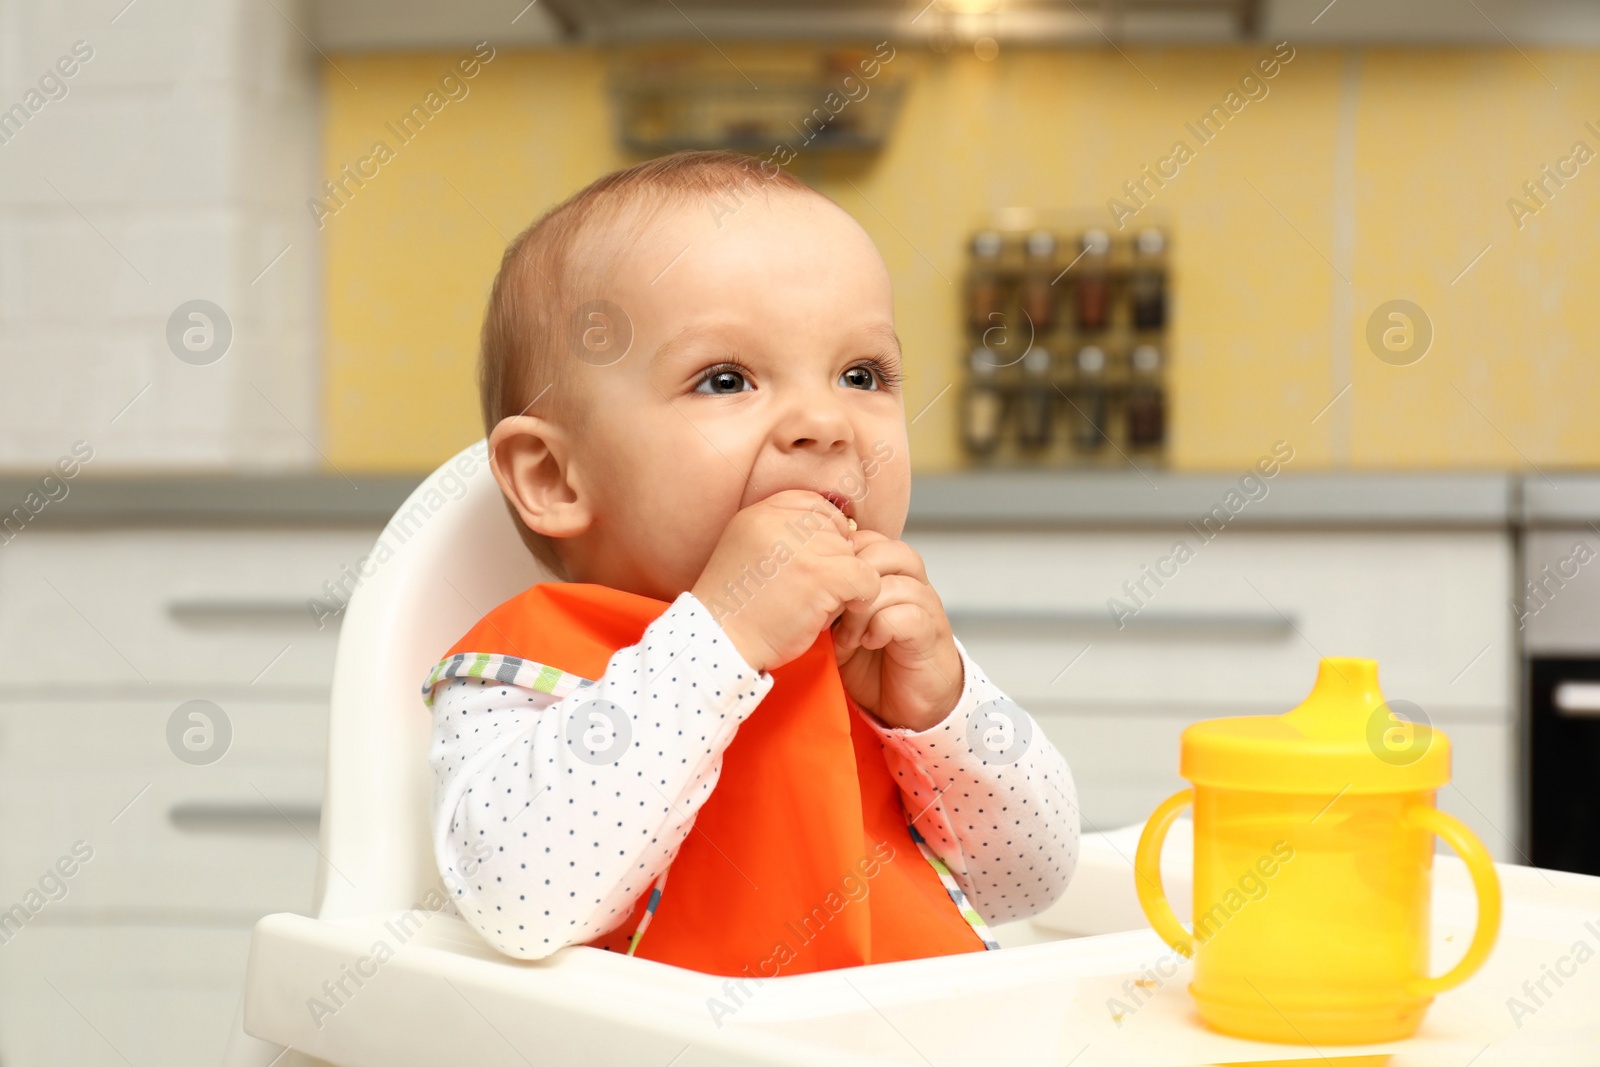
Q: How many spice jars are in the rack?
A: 8